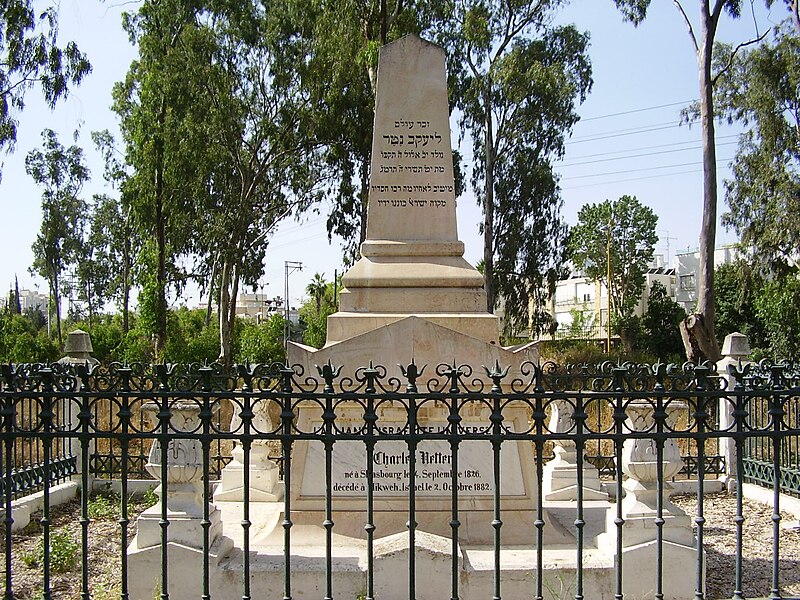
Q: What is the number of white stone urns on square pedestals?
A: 4